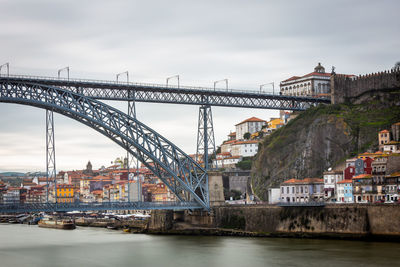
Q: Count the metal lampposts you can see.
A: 6